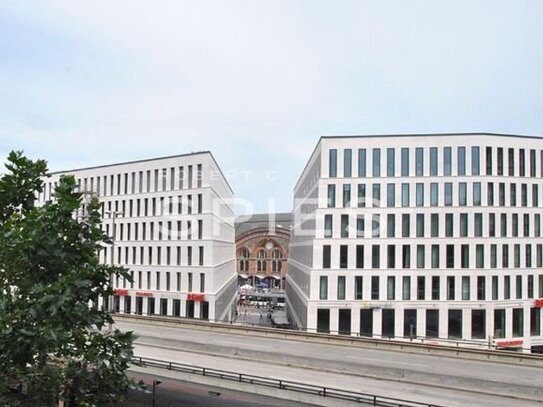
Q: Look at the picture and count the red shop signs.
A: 5